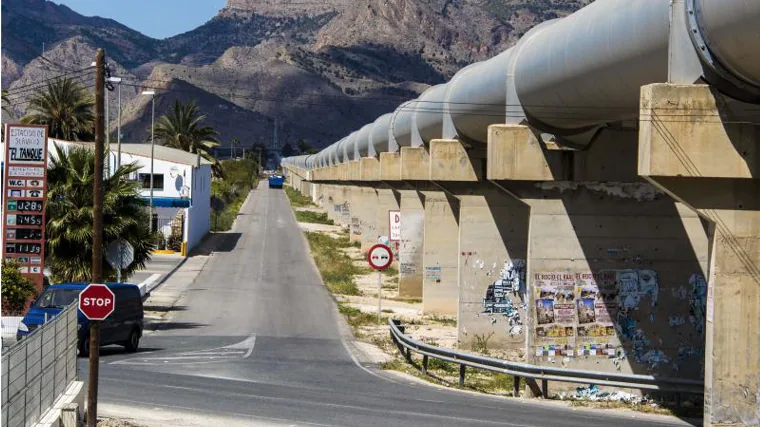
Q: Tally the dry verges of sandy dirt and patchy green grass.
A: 1